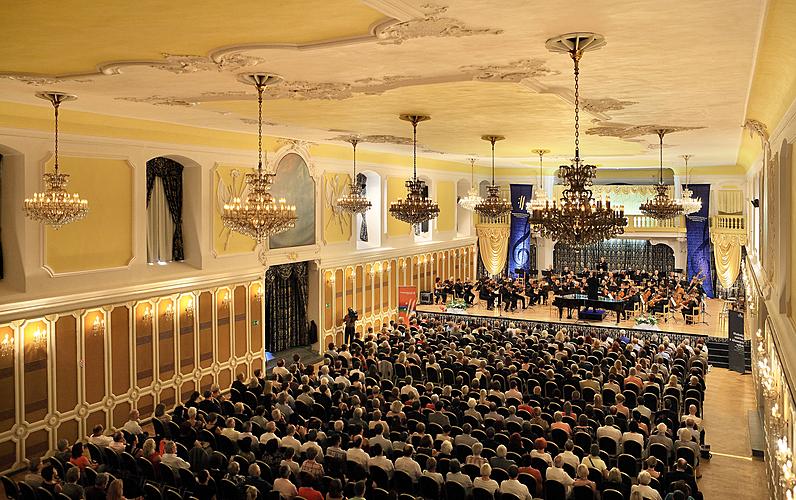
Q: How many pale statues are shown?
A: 0